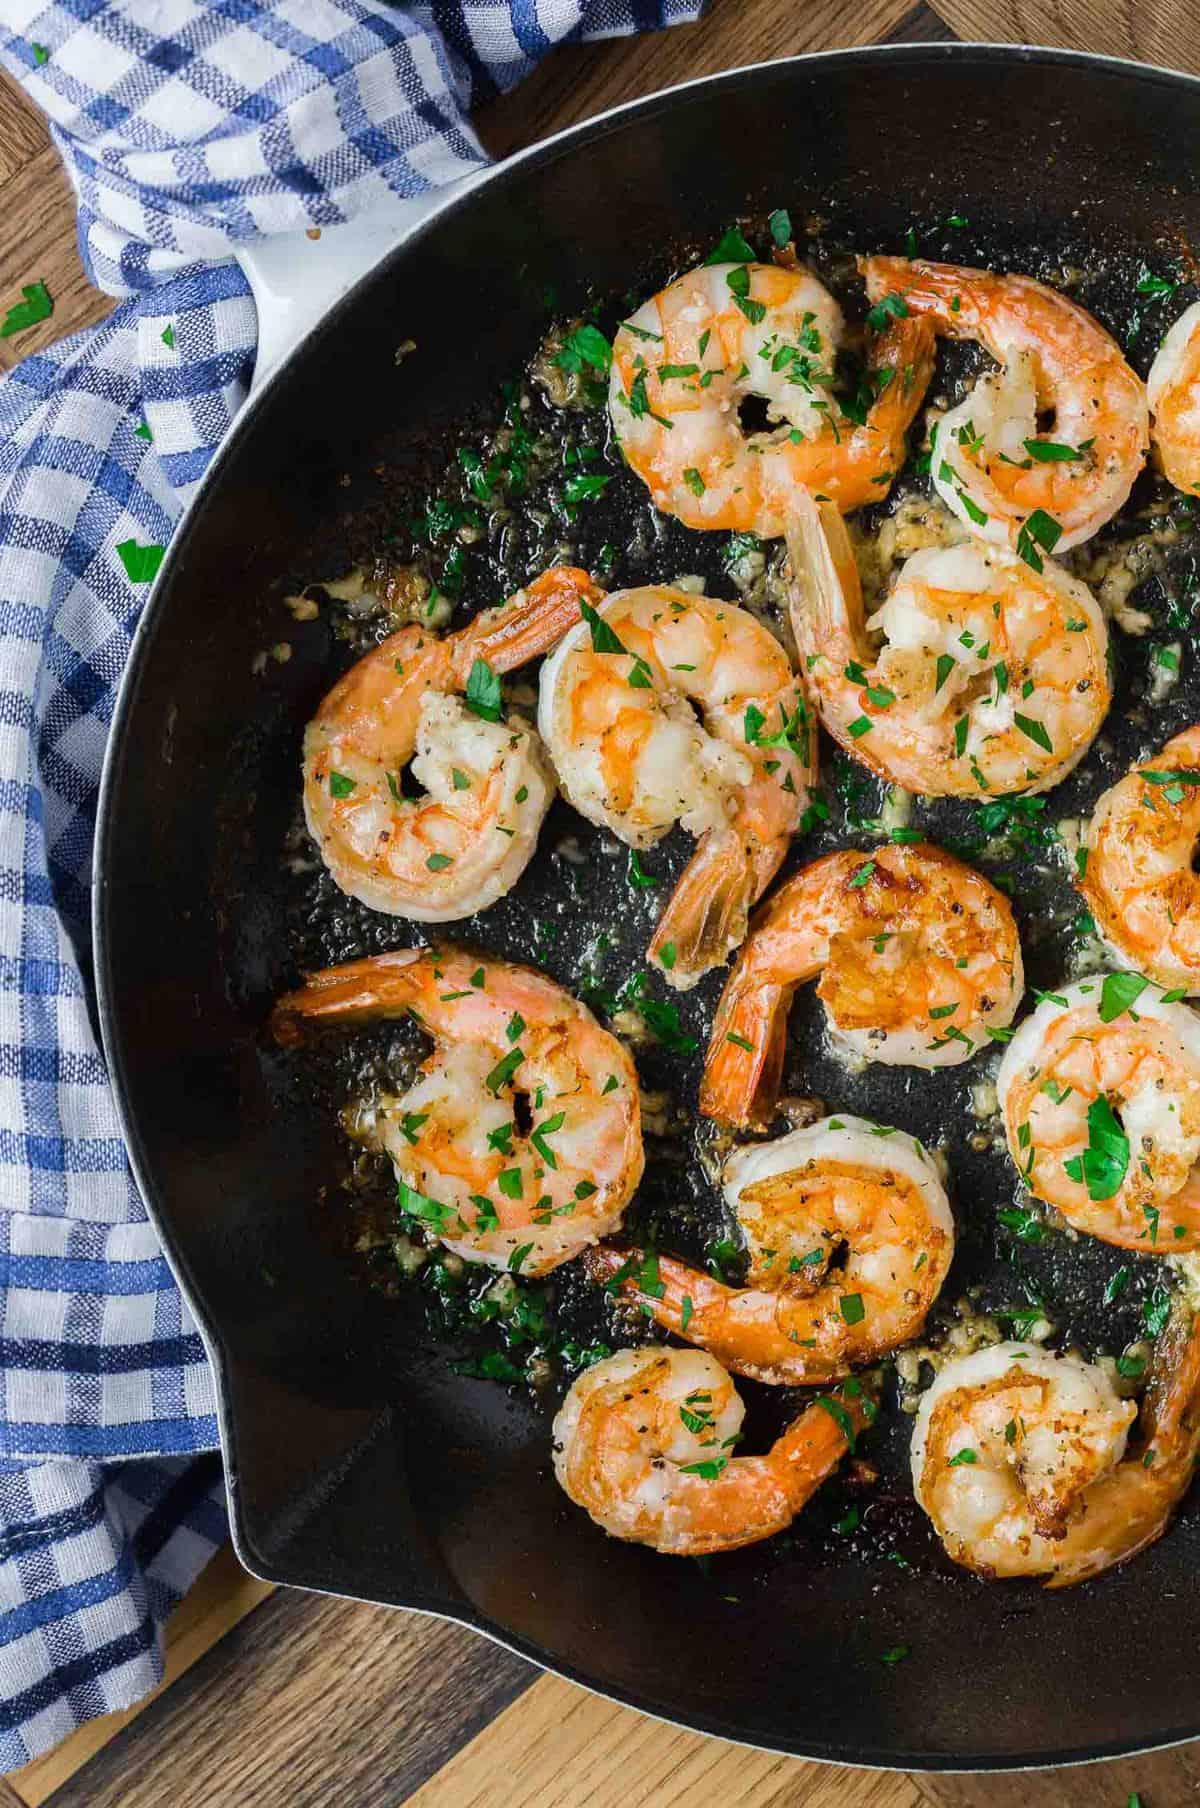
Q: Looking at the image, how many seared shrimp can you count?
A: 13